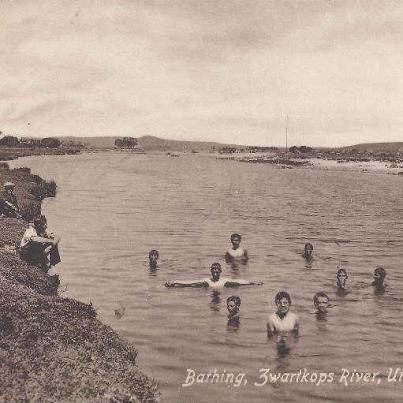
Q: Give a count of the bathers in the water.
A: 9